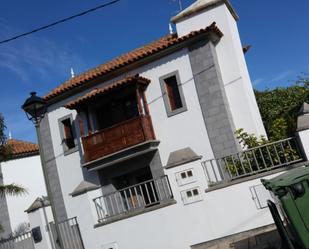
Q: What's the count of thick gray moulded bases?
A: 1